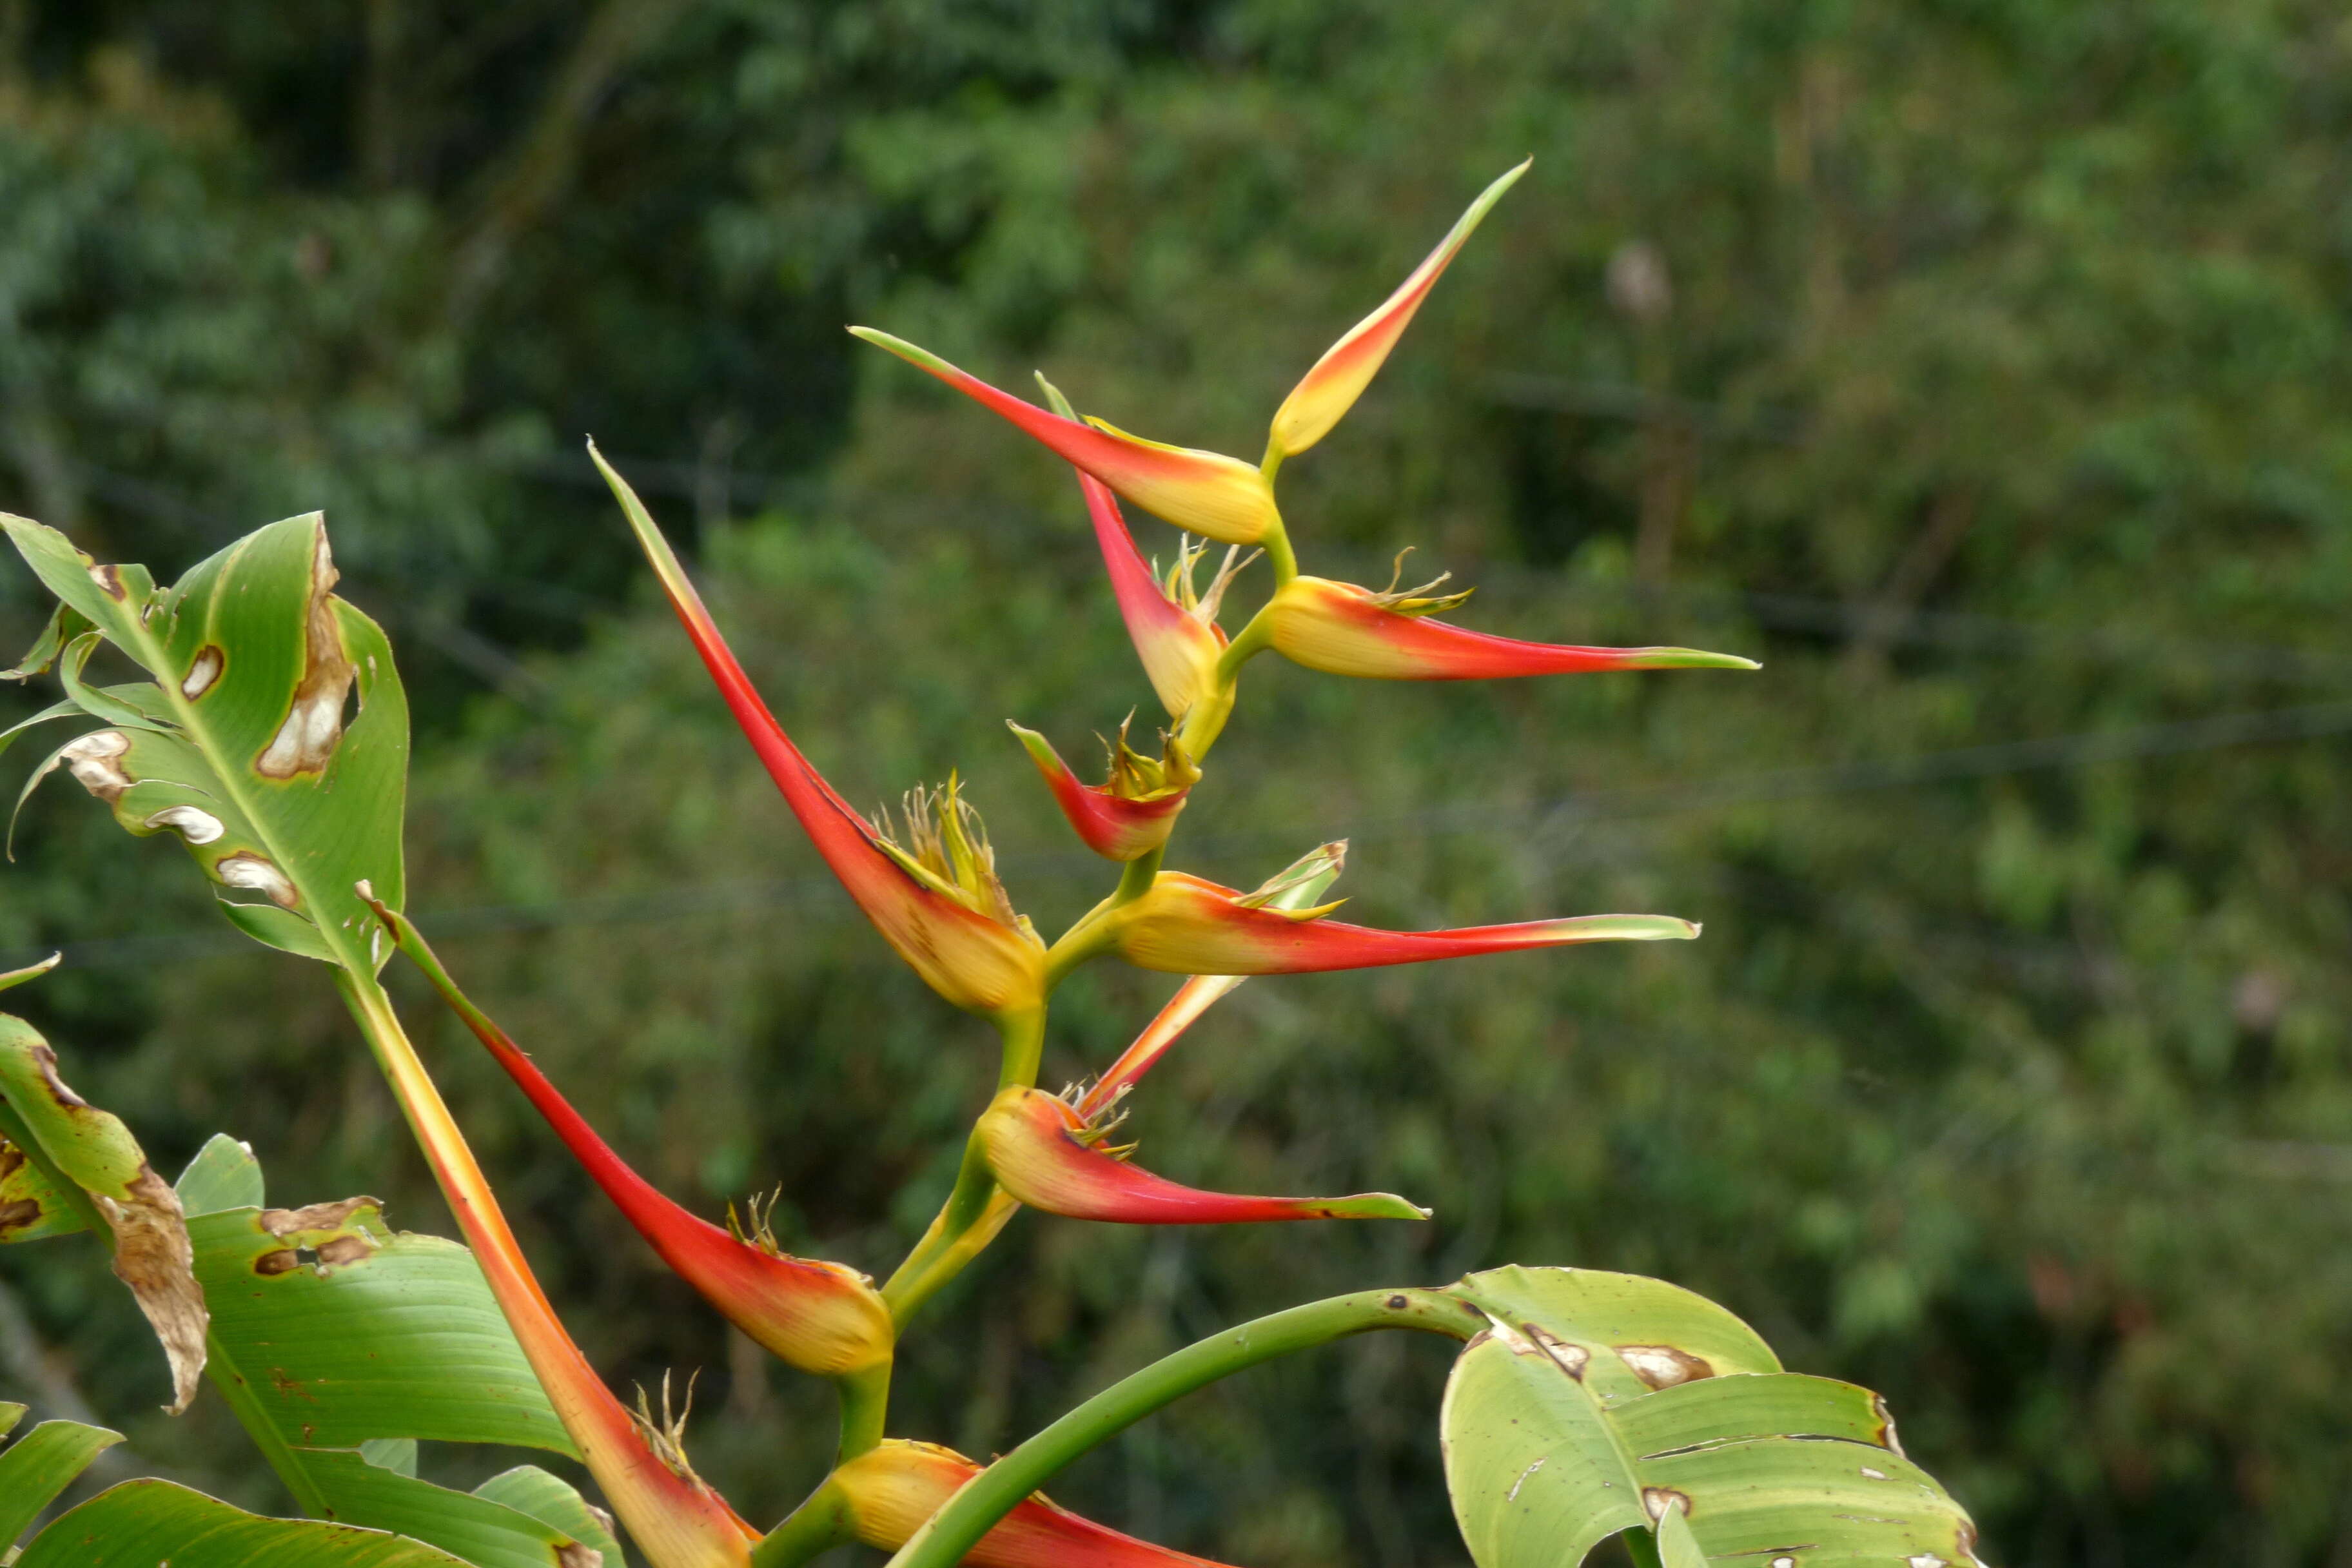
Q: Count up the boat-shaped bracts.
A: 12